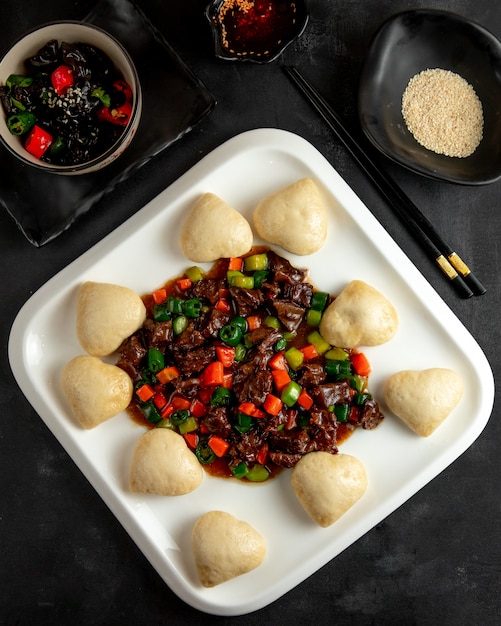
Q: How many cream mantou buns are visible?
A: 9